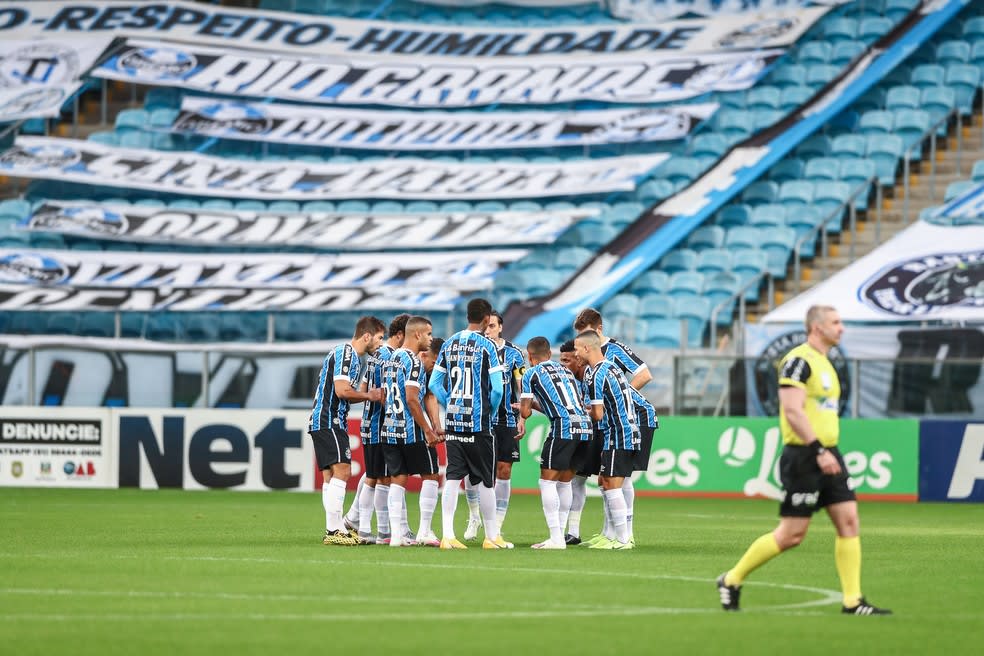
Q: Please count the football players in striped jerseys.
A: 10